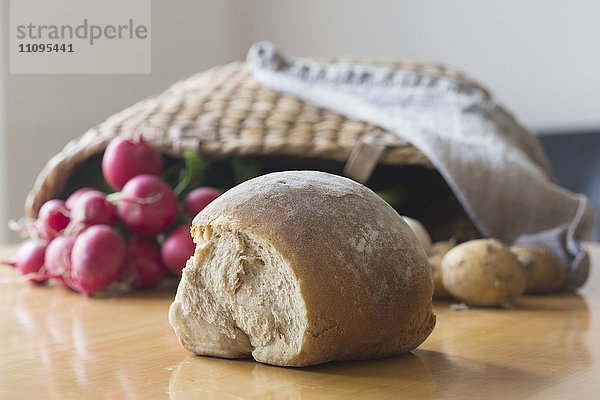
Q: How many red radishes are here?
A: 11